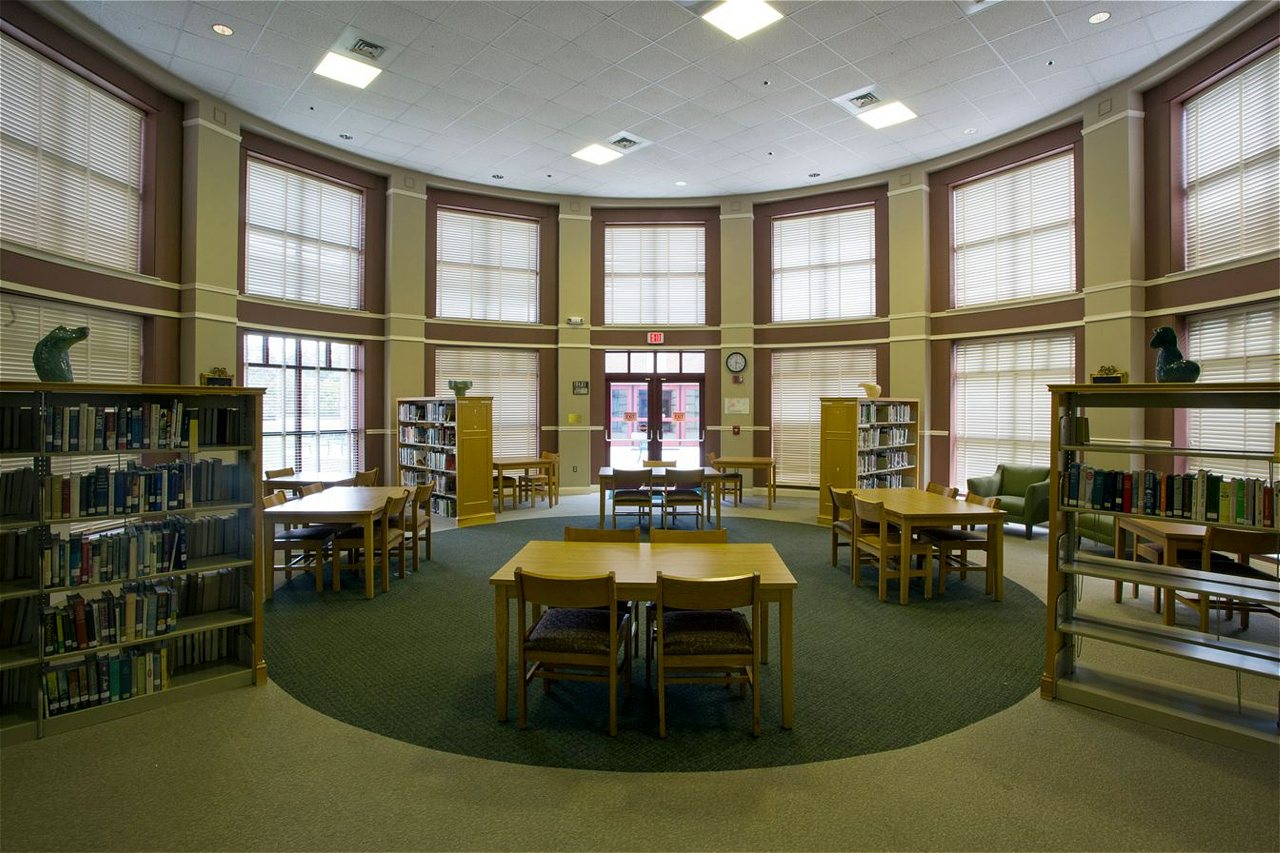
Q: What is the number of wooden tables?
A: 8